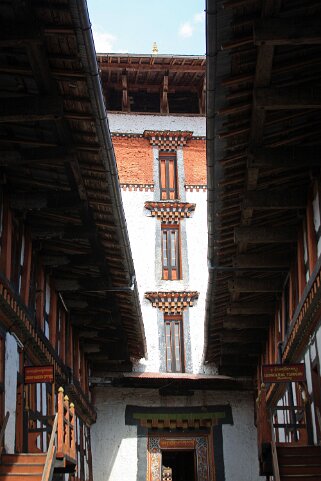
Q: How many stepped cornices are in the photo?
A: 3